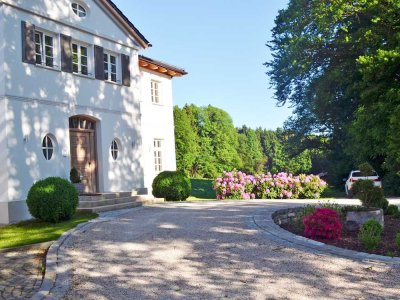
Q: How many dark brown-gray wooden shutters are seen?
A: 4